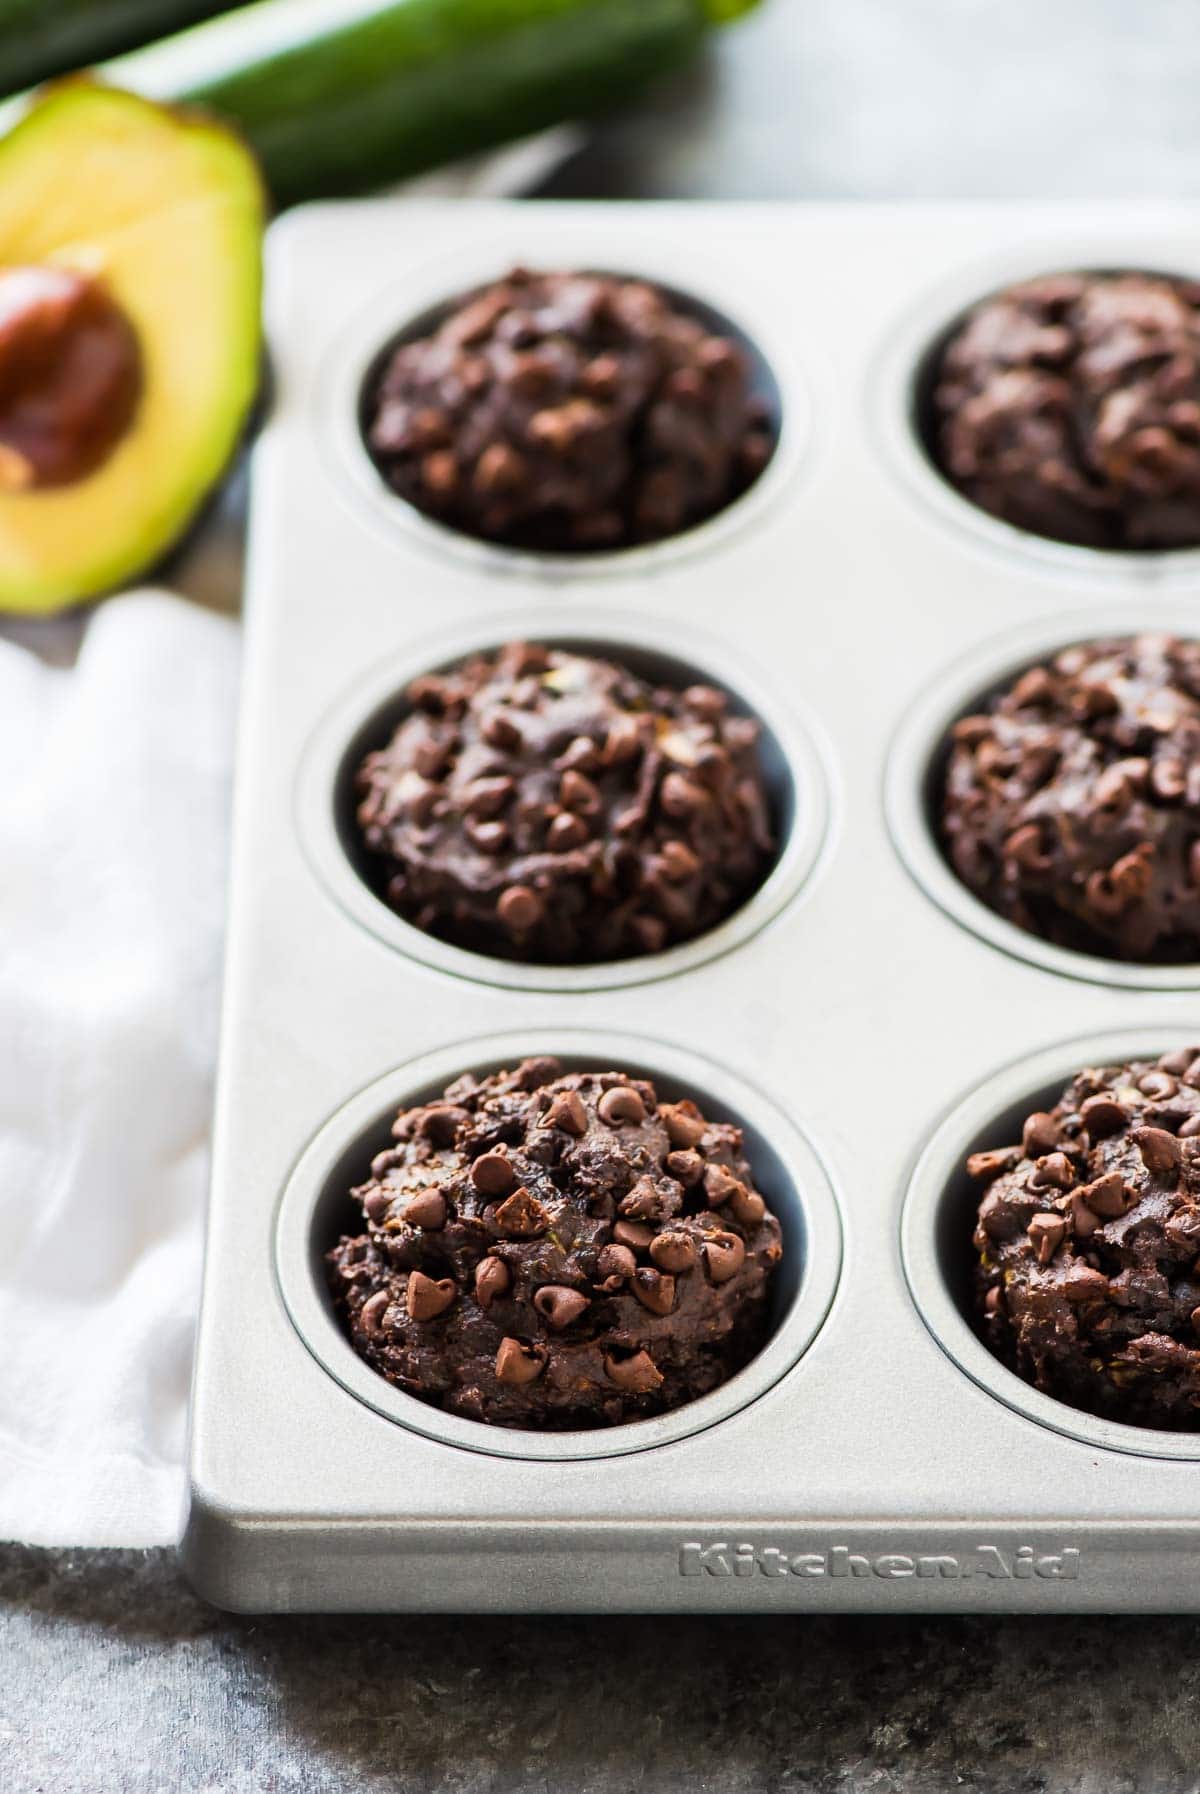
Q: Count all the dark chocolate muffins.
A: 6